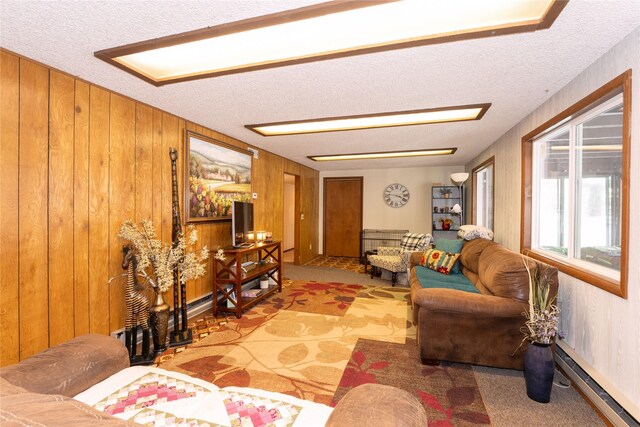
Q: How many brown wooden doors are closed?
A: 1